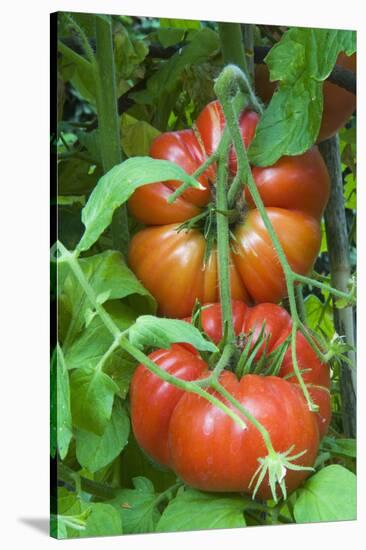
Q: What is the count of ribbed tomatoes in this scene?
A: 2